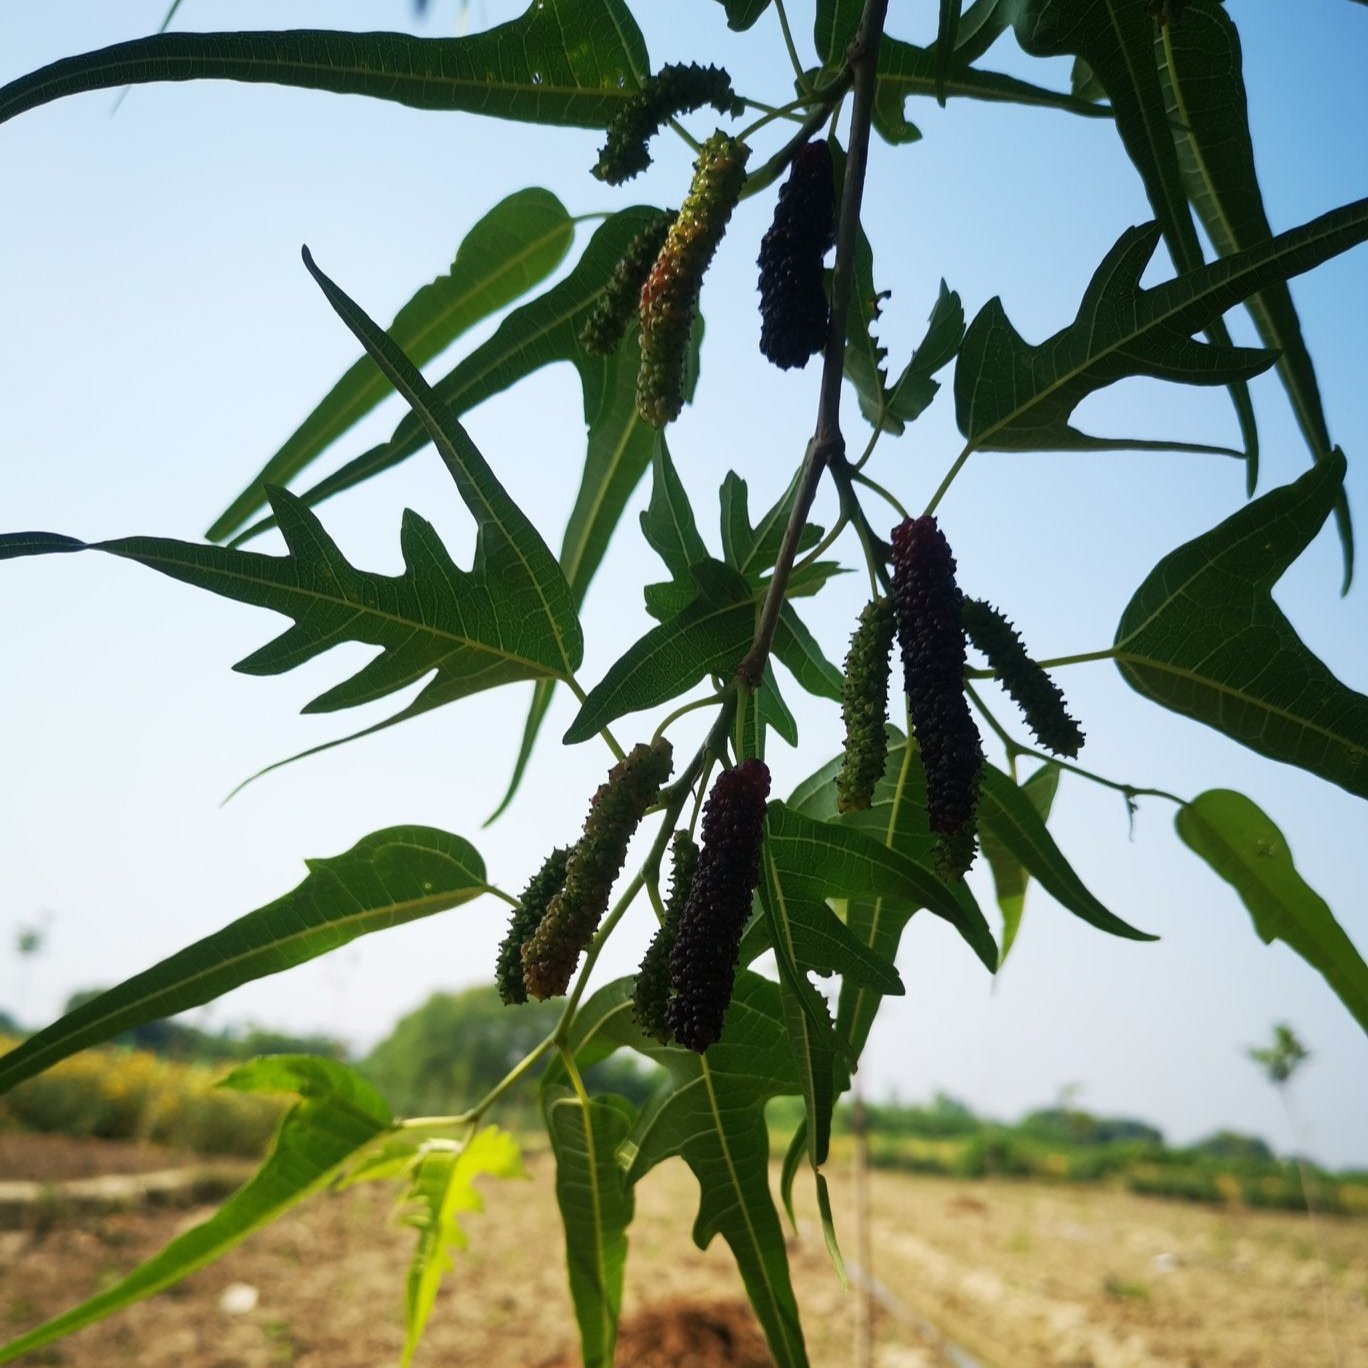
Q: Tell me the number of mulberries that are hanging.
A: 12